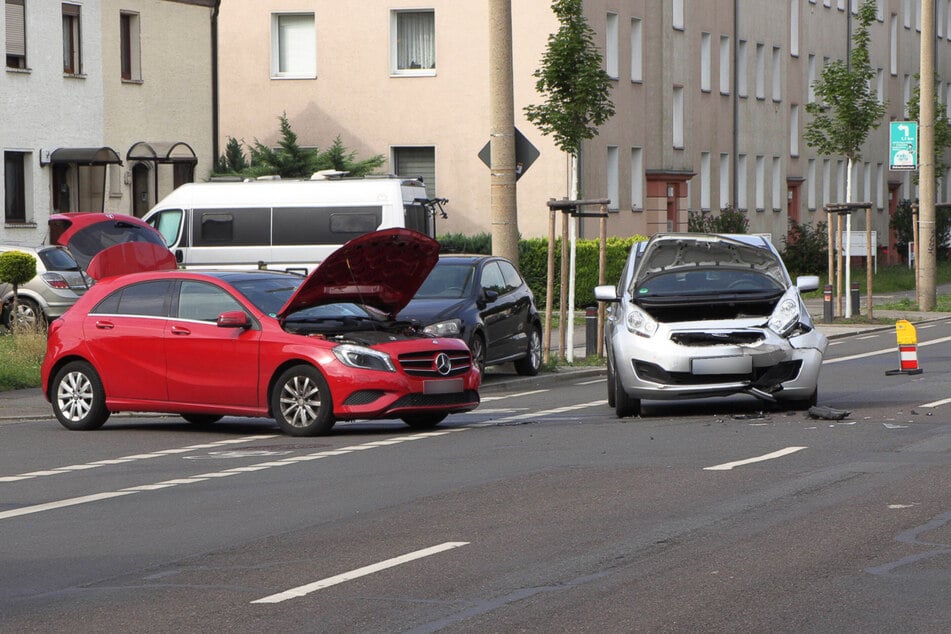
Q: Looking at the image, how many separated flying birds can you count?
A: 0